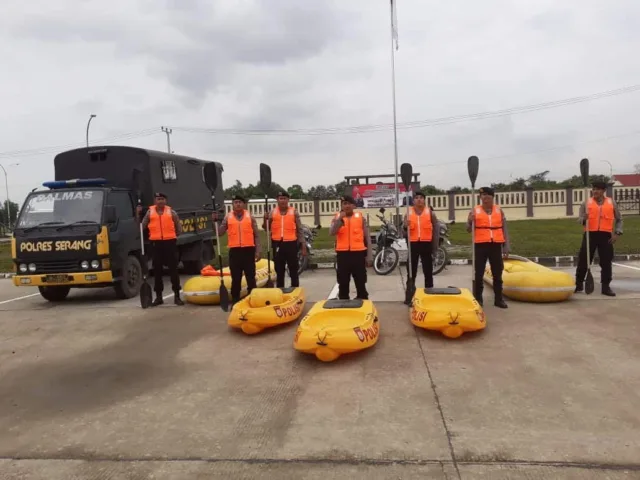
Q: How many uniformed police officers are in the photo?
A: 7